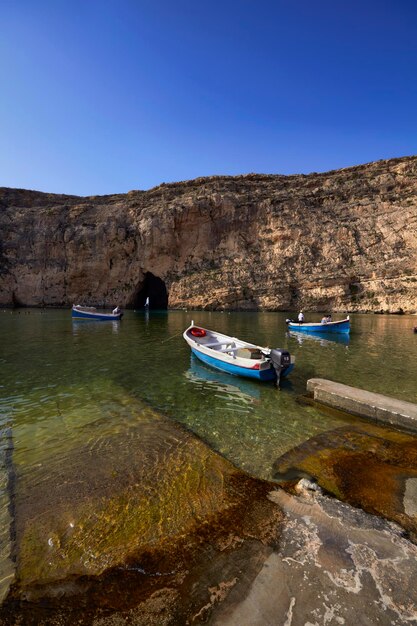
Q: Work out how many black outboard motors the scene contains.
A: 1